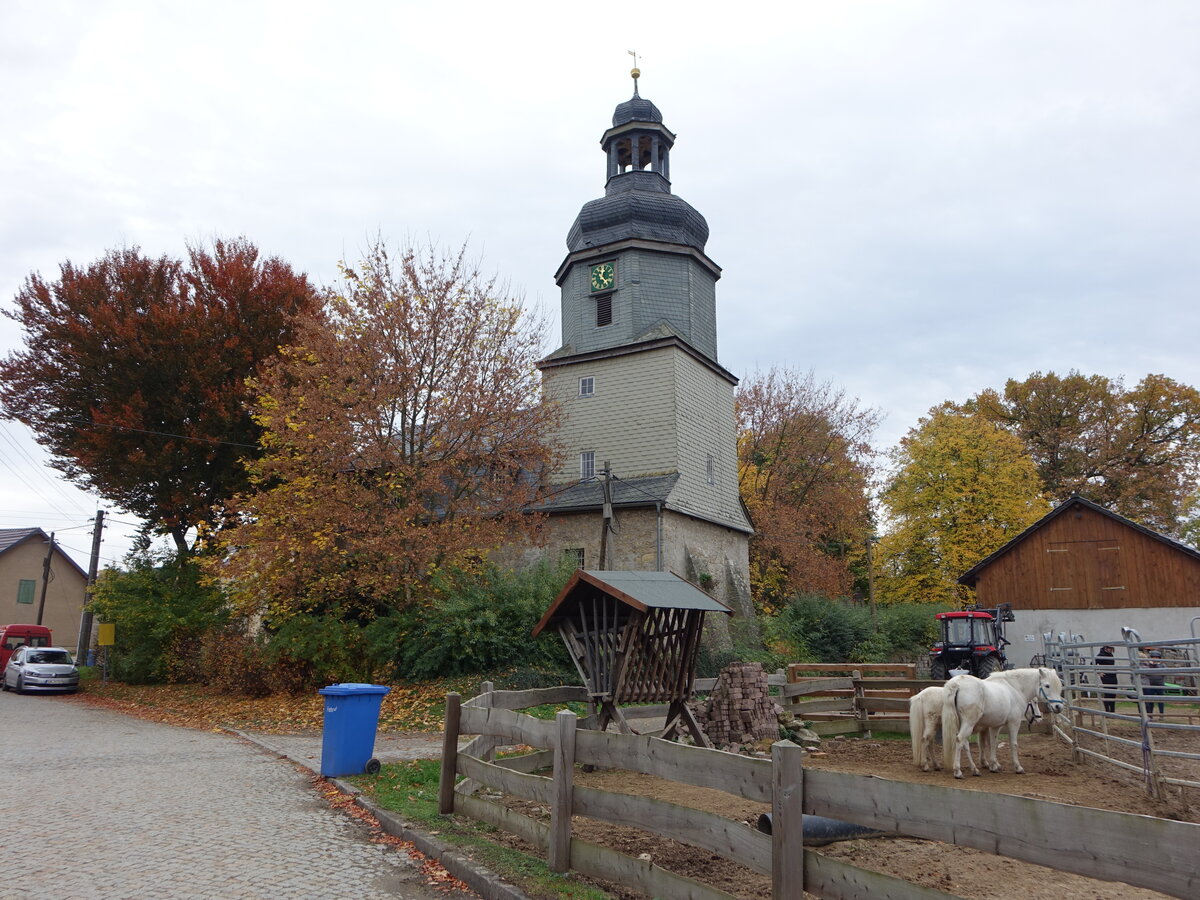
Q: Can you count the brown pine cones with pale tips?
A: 0